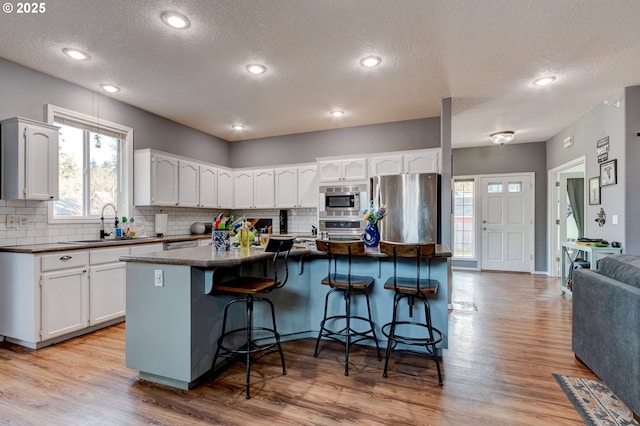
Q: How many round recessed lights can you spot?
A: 8